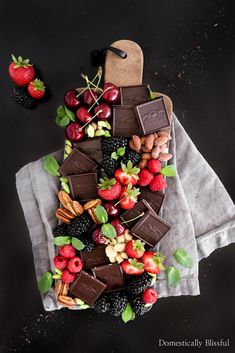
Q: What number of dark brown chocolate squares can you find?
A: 12